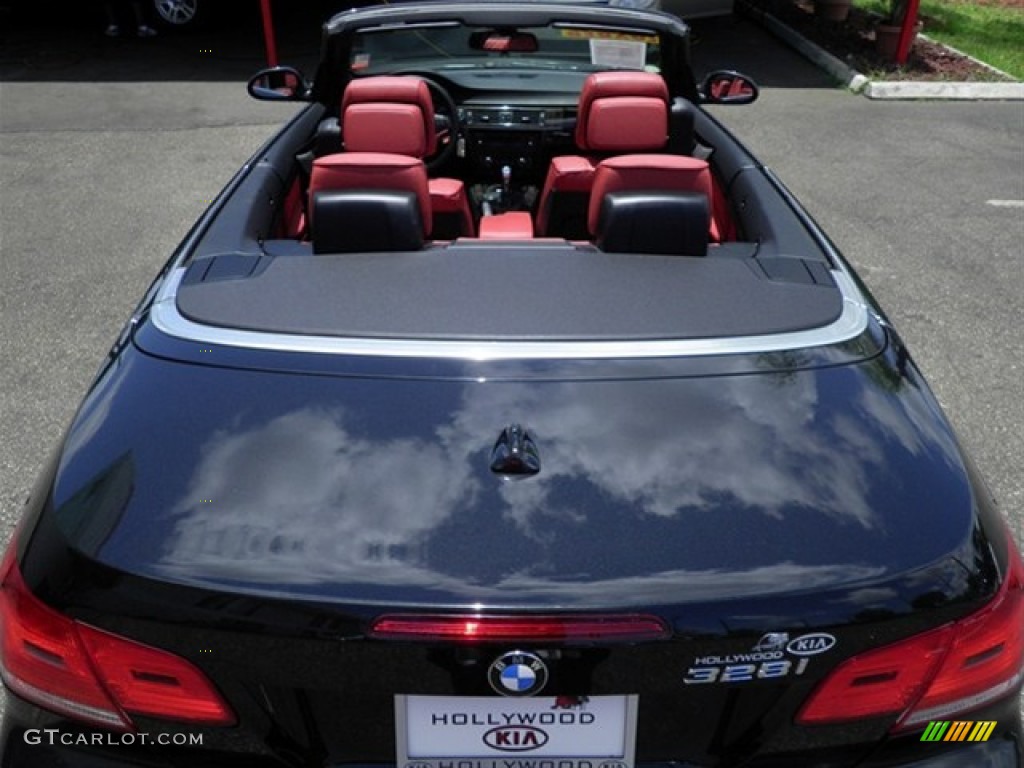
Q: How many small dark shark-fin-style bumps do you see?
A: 1